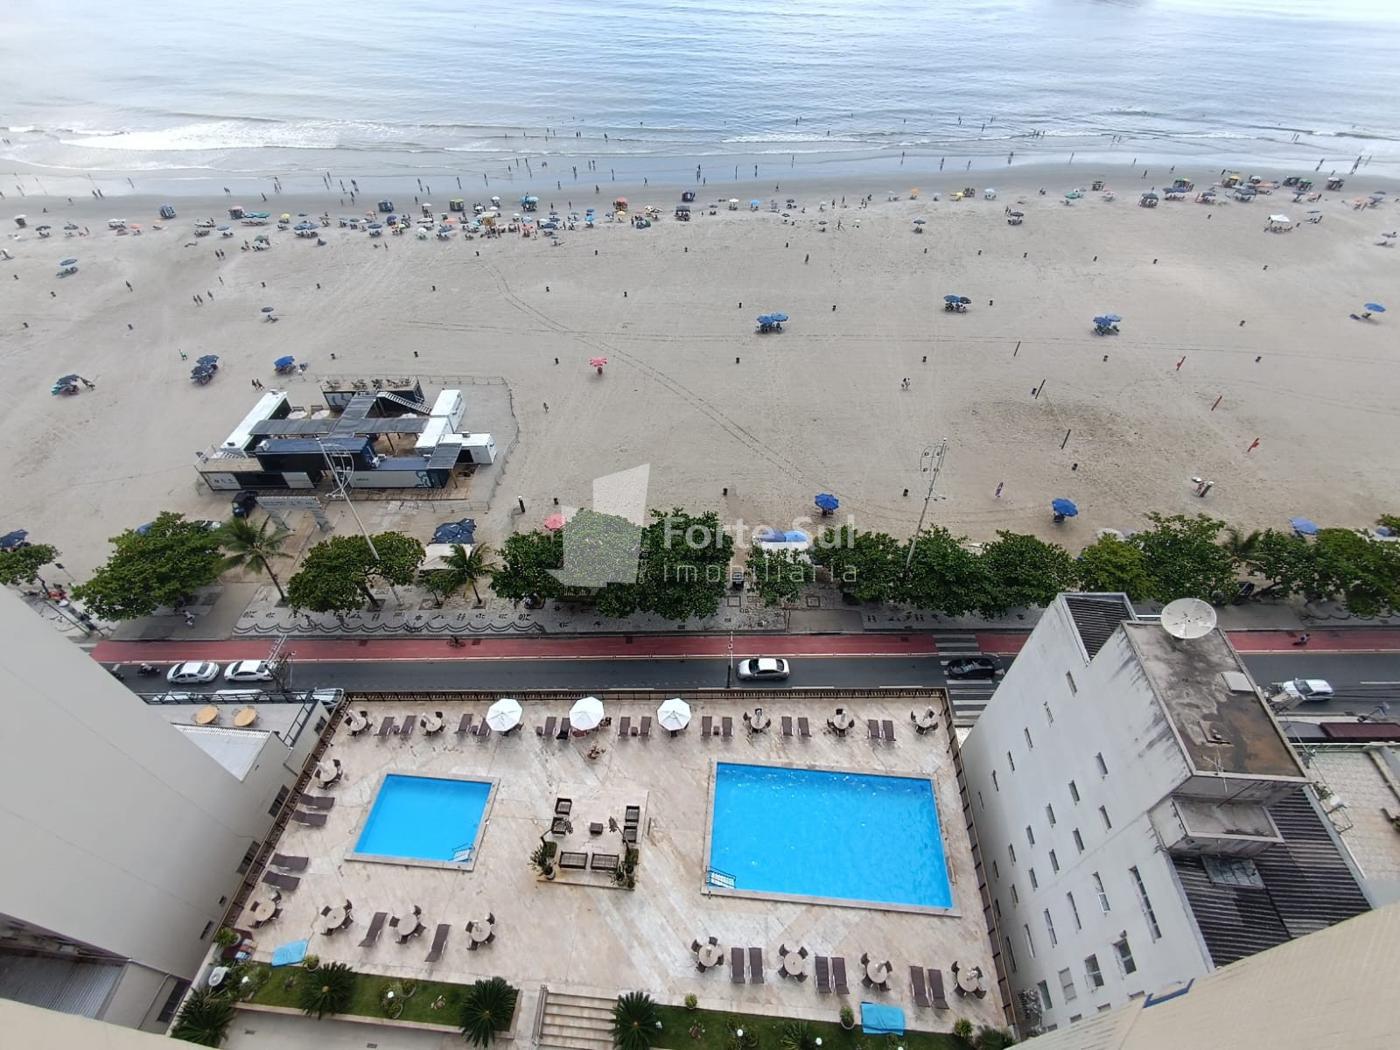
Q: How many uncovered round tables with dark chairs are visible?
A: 14